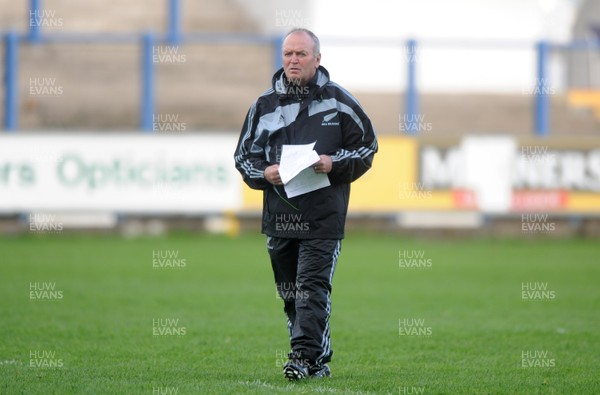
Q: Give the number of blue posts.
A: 7